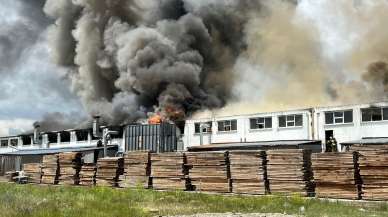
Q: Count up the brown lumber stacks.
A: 12